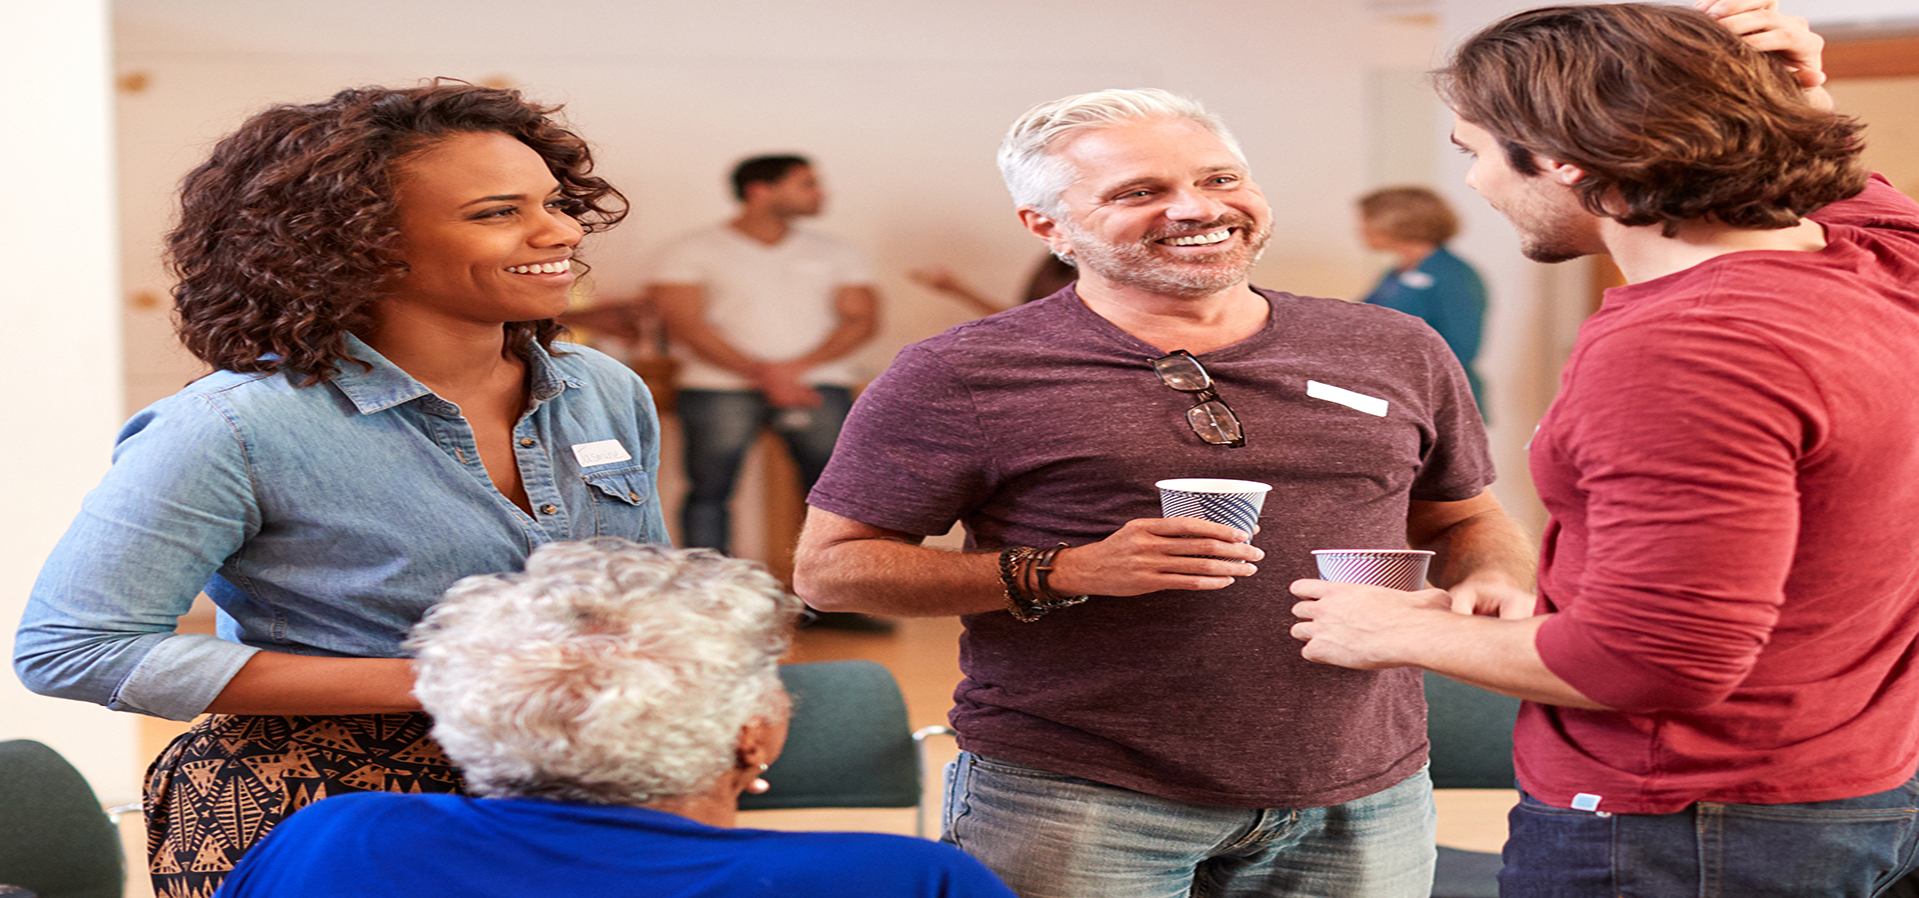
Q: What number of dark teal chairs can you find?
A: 3